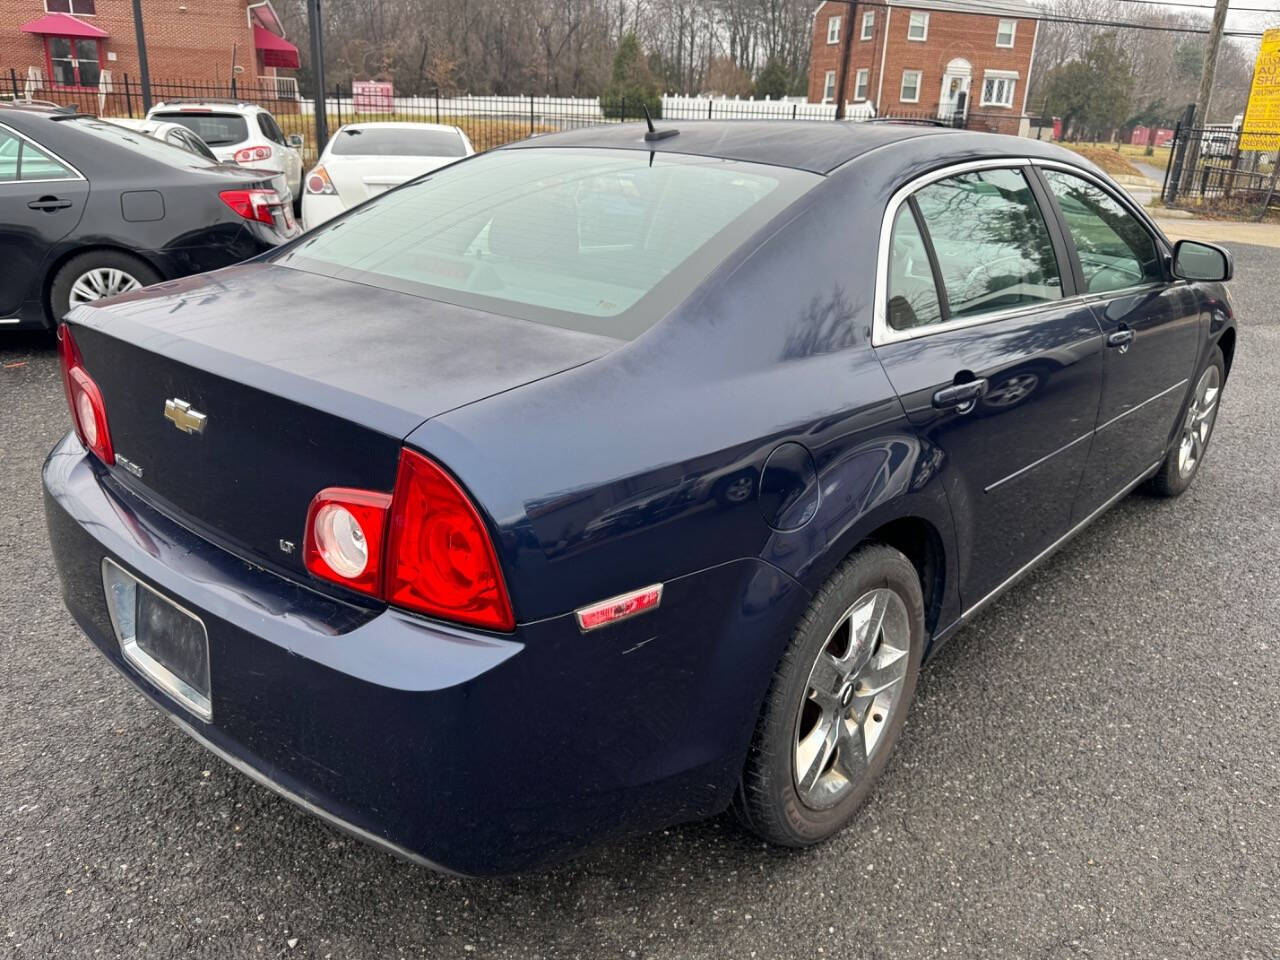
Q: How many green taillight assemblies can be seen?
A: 0